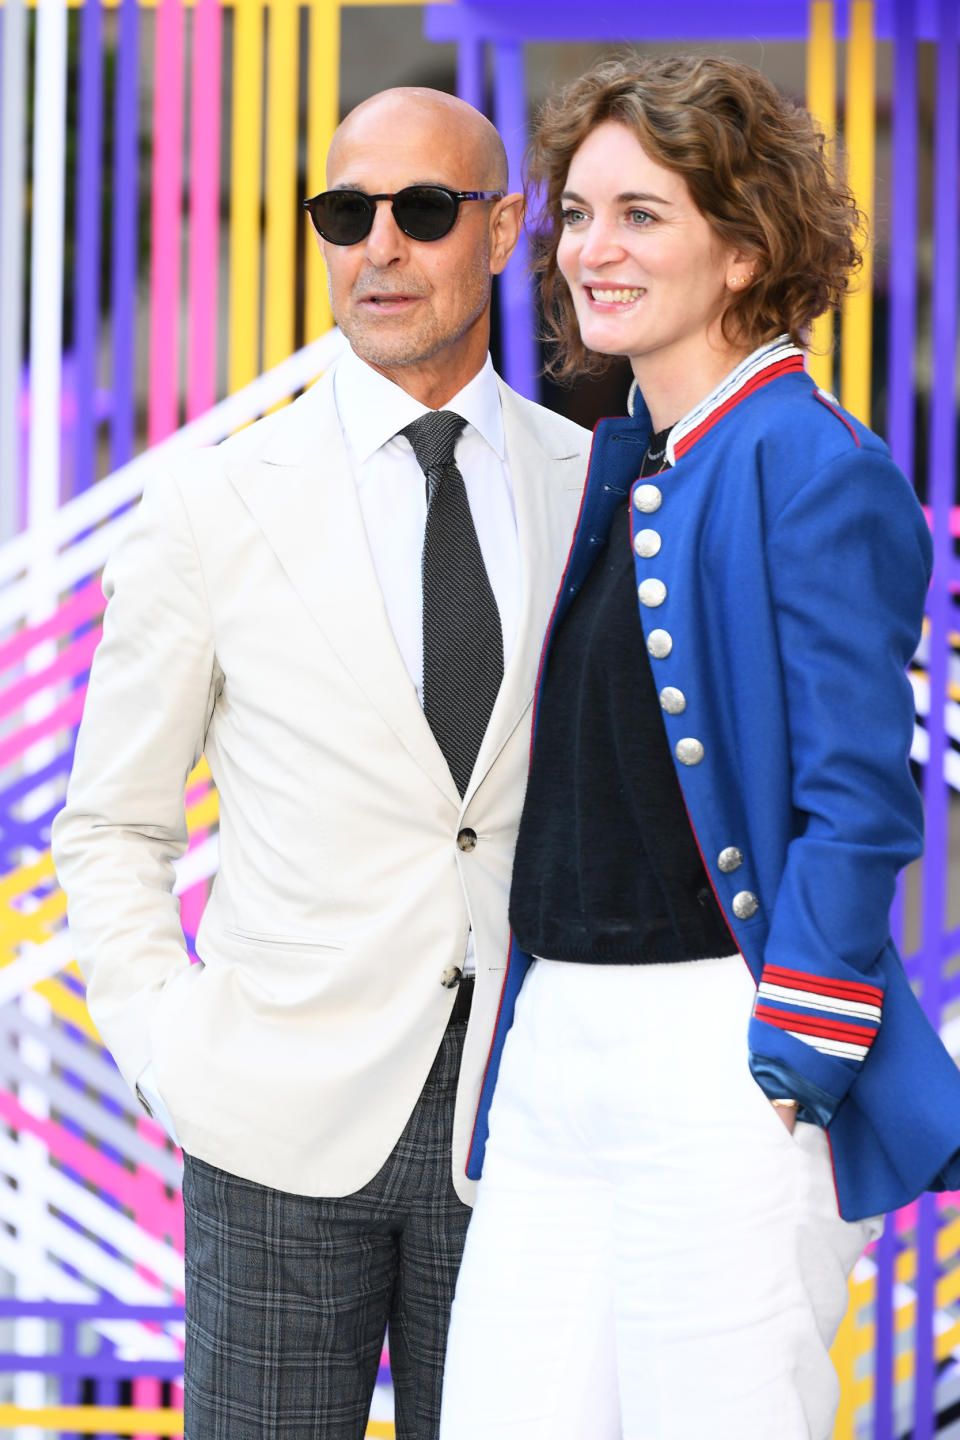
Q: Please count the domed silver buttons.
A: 8